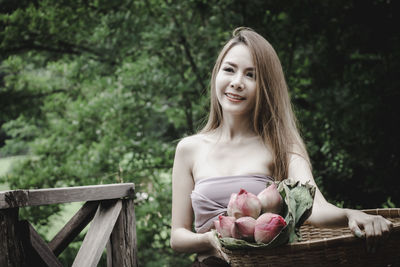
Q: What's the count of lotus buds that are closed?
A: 5